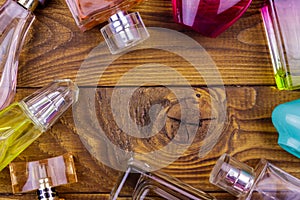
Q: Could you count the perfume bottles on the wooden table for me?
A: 9